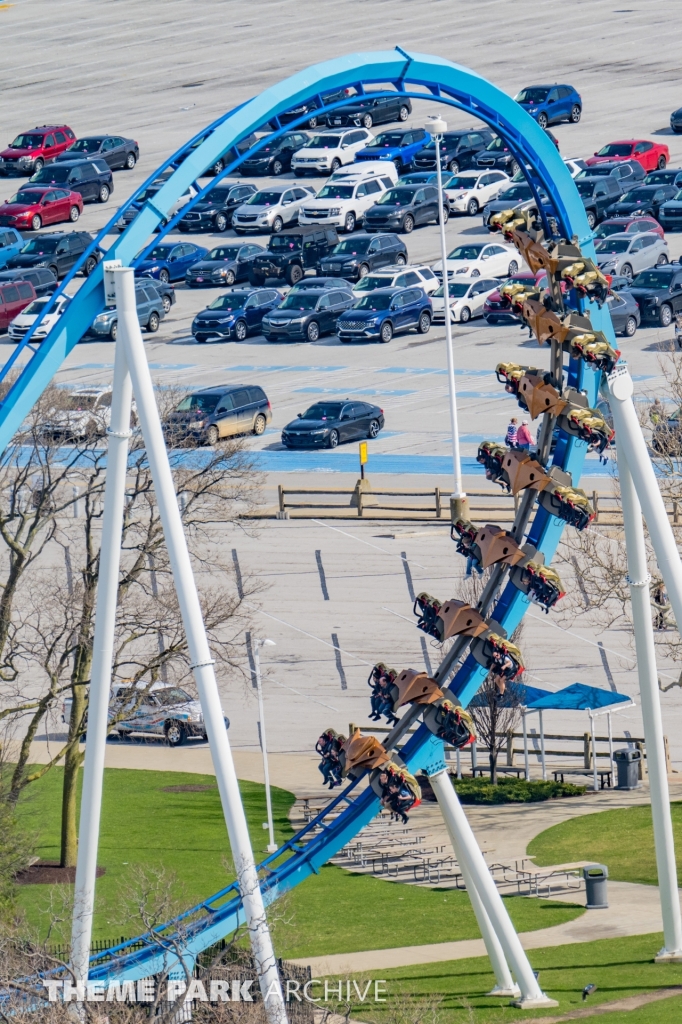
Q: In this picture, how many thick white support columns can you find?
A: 6